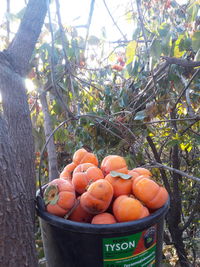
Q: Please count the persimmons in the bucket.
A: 12